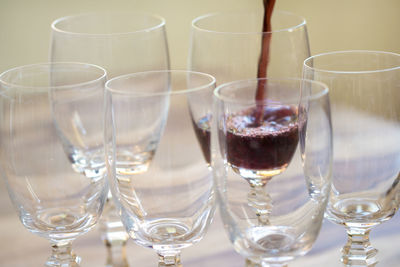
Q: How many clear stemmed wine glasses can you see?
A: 6